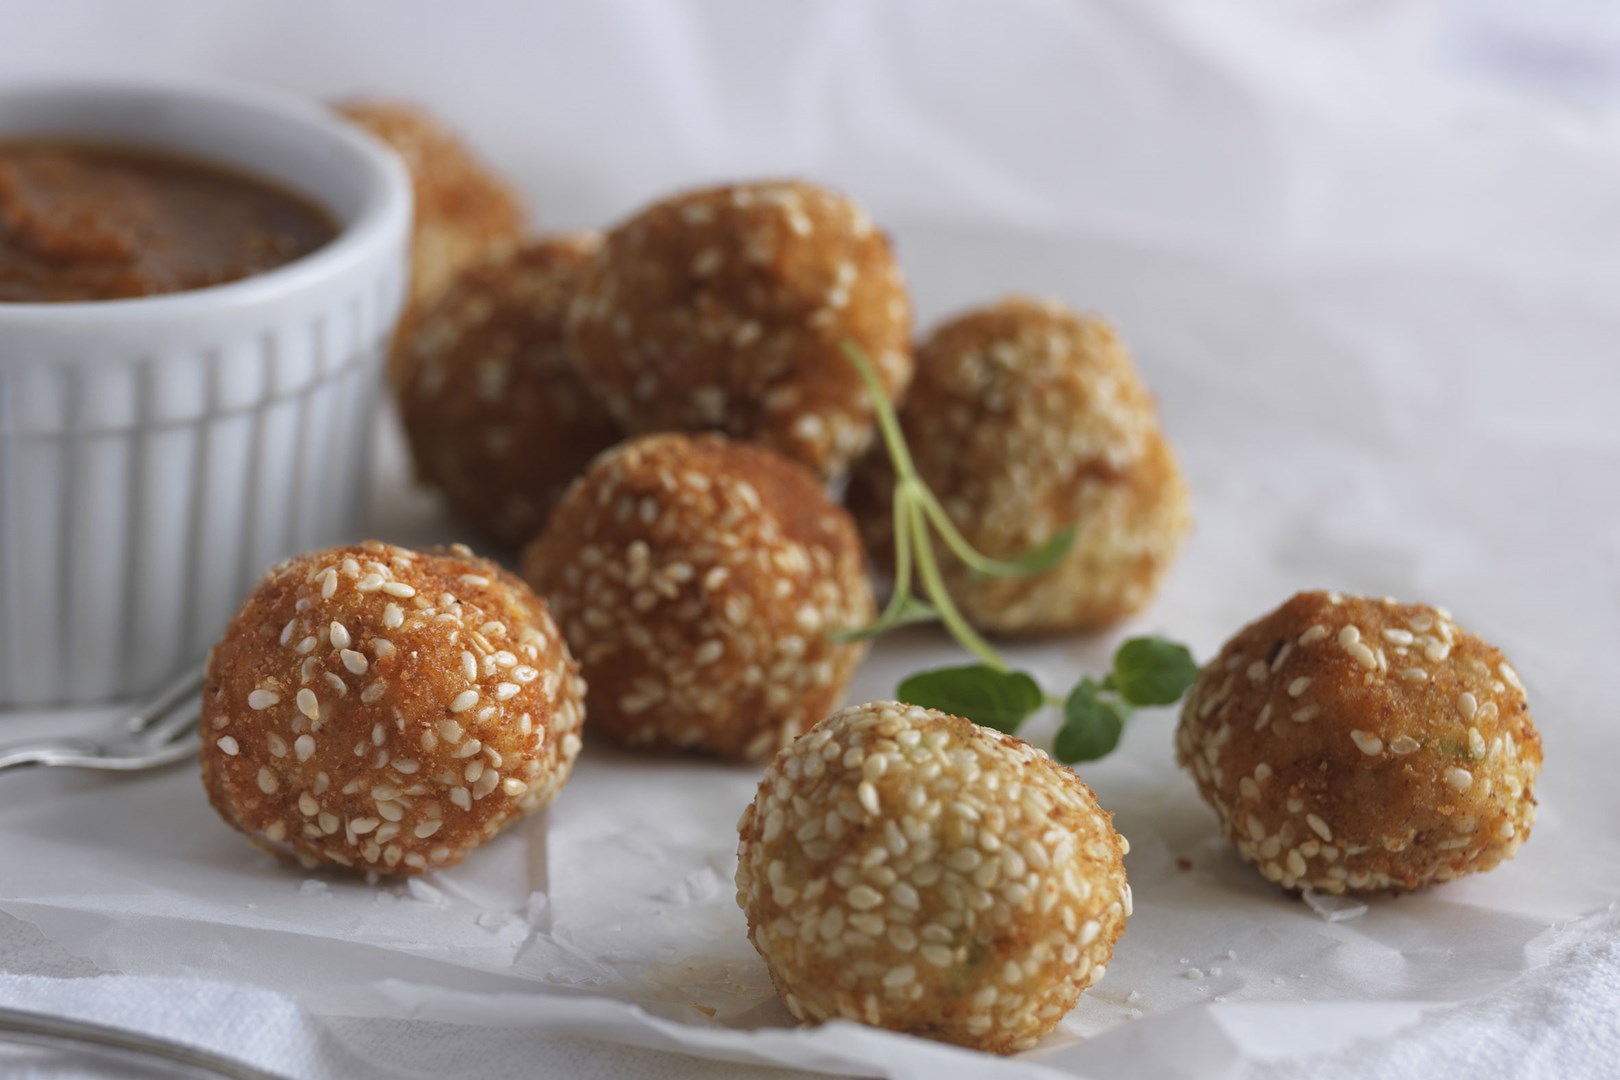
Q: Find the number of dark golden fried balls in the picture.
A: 8